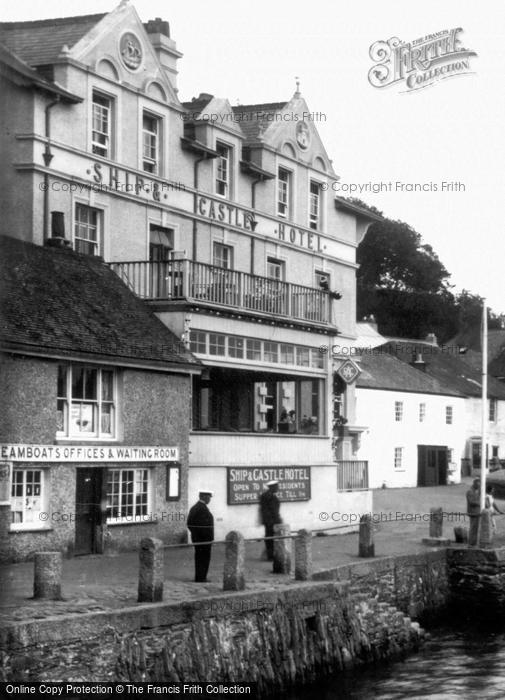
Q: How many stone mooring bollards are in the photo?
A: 8